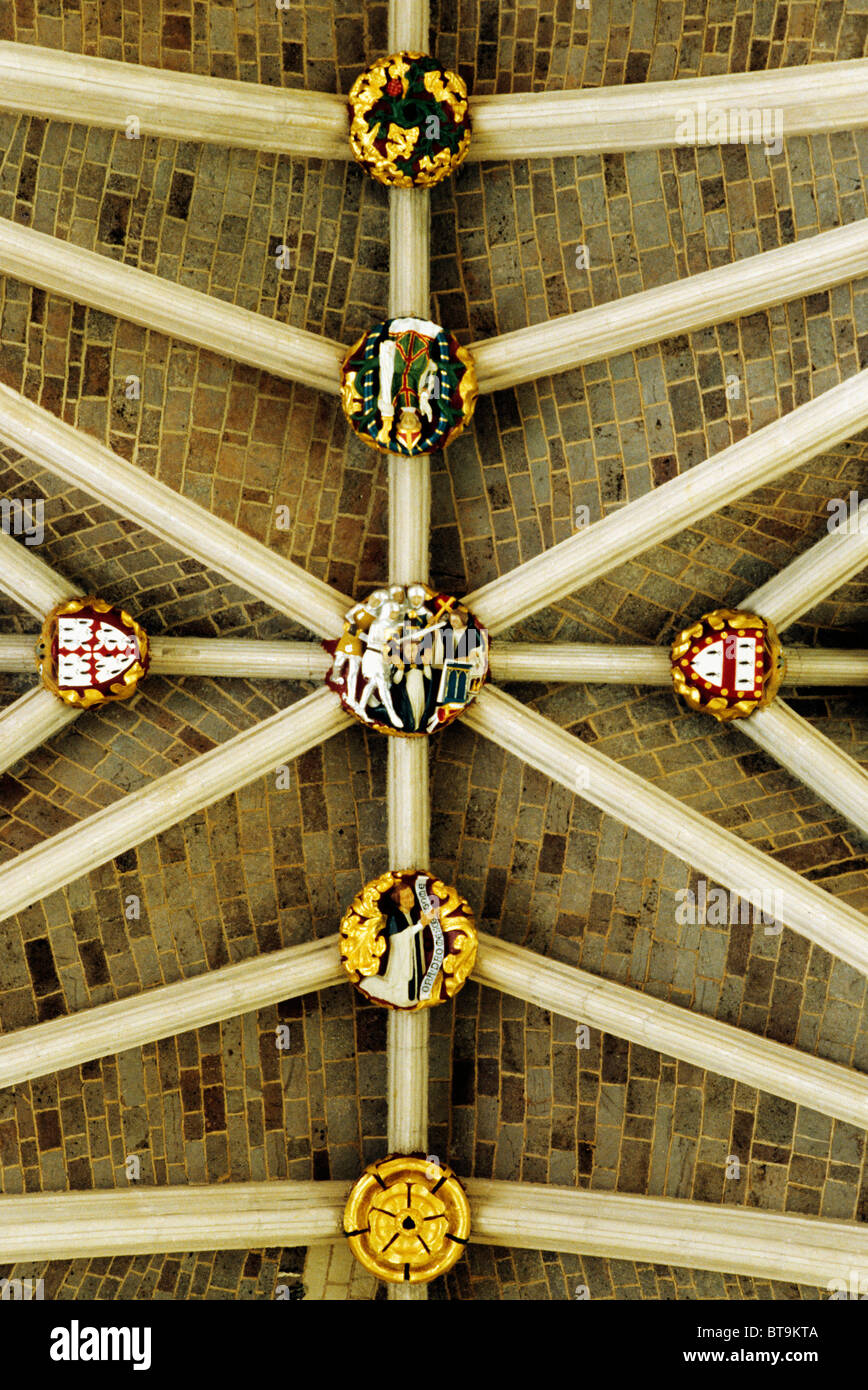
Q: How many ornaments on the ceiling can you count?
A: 7